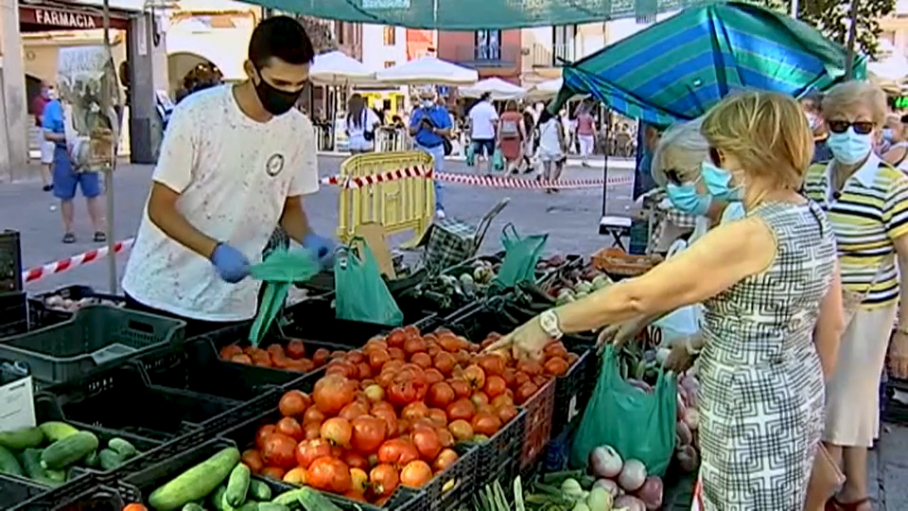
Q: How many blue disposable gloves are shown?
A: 2